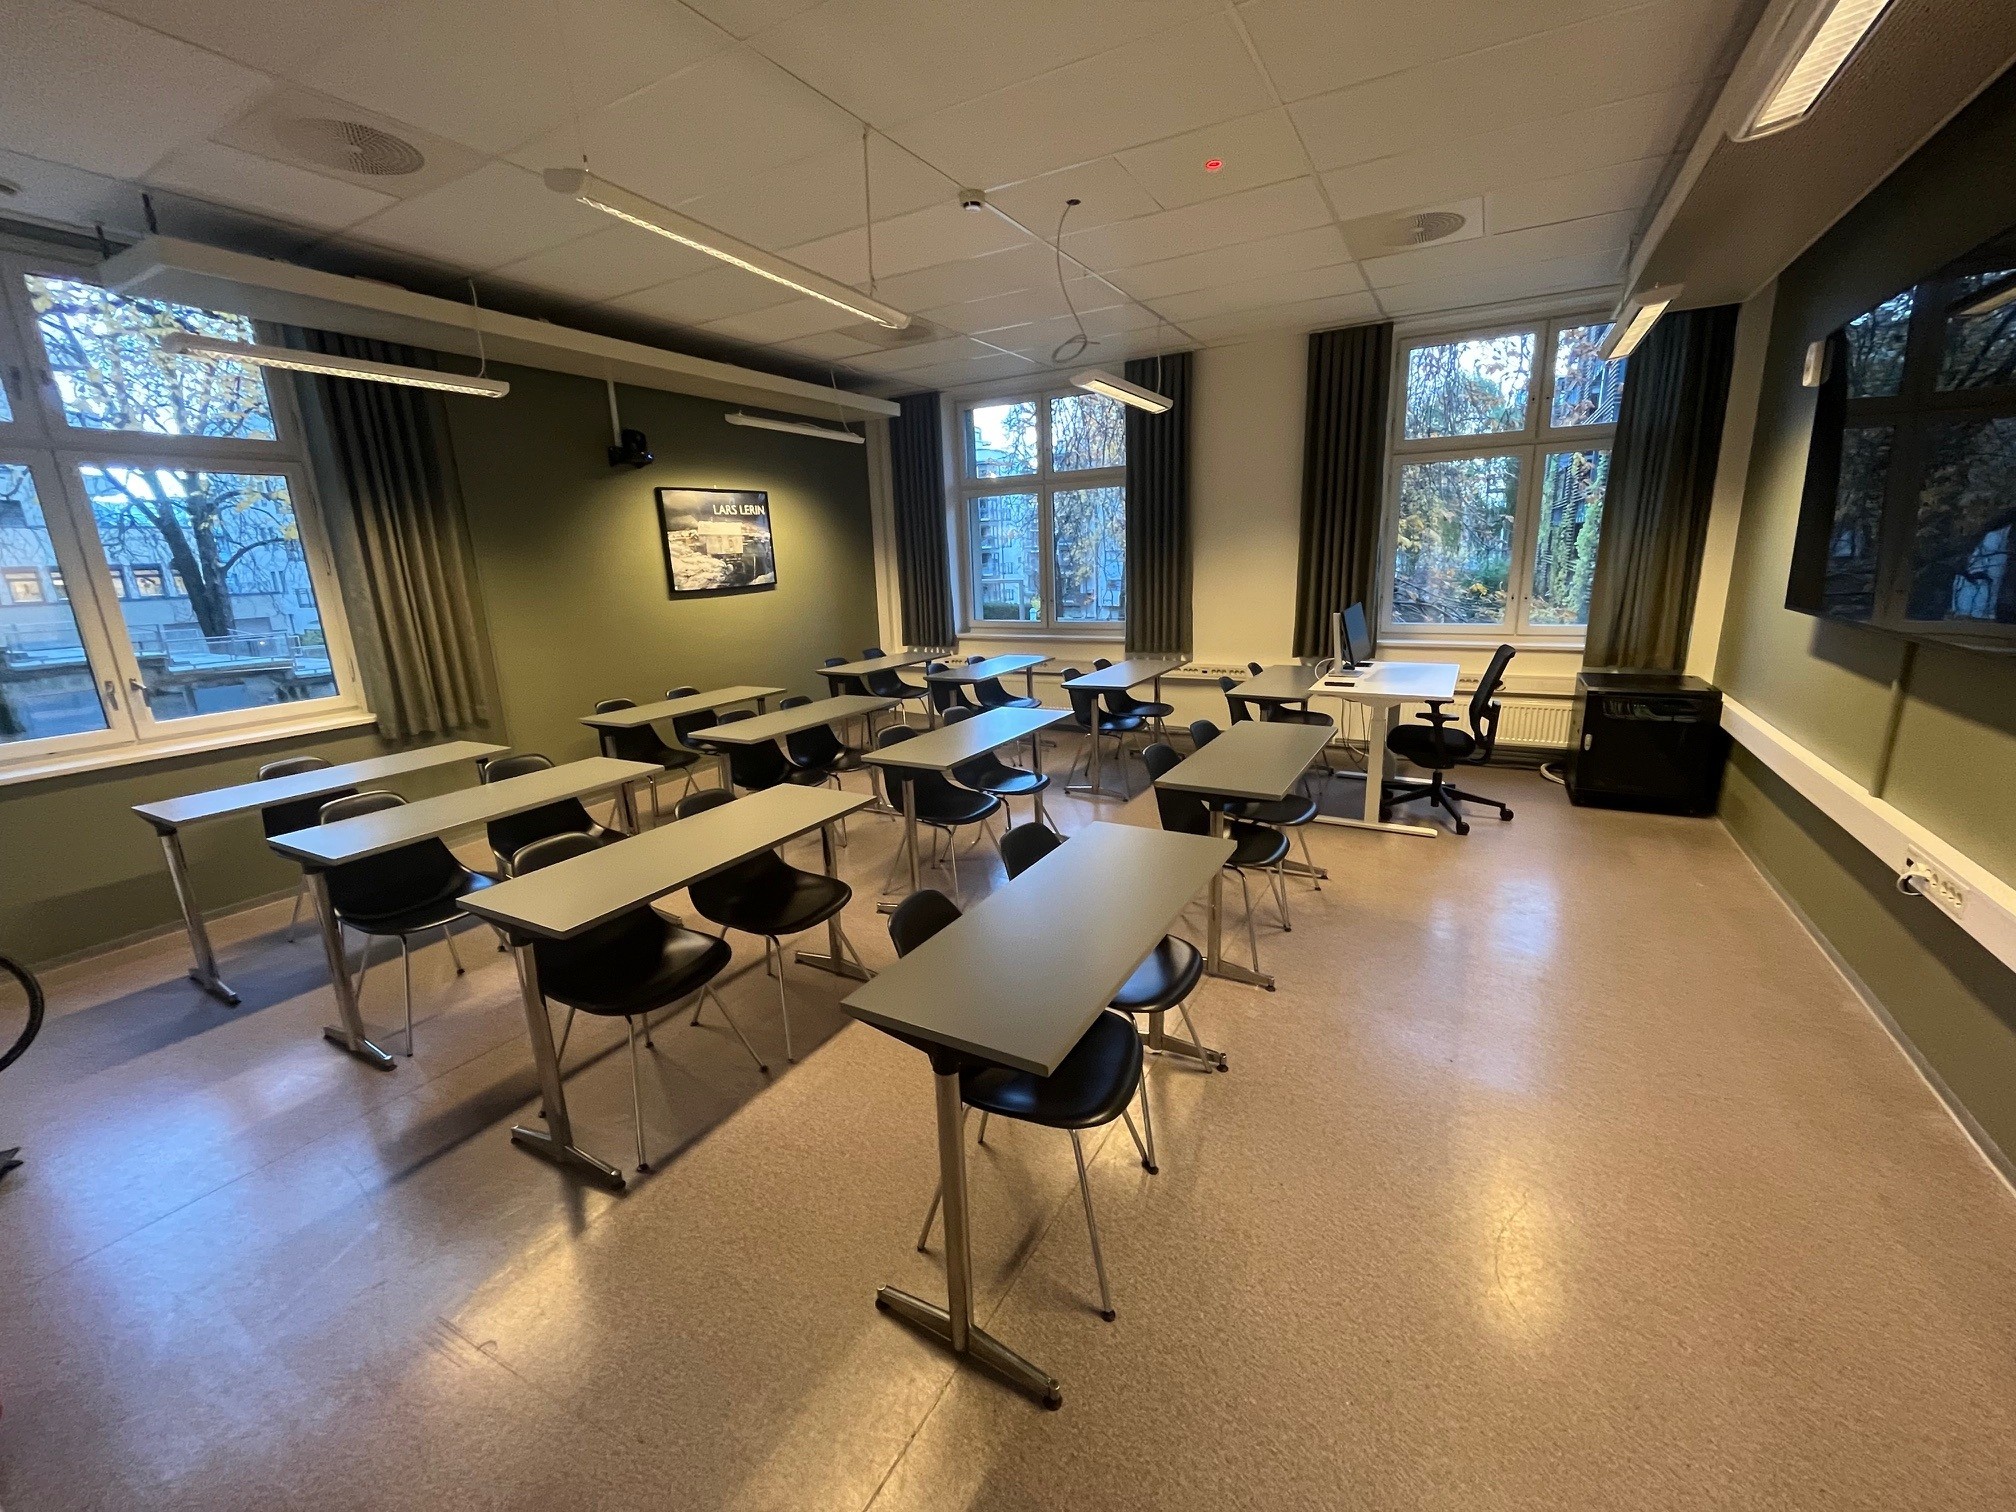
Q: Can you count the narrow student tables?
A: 12